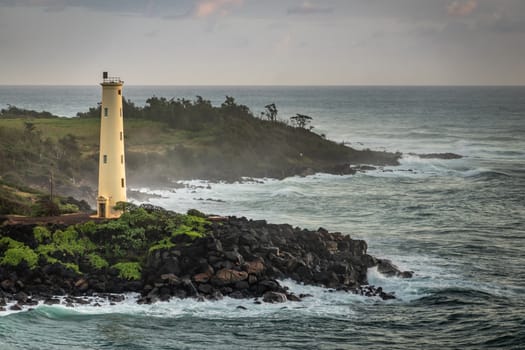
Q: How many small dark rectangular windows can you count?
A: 7